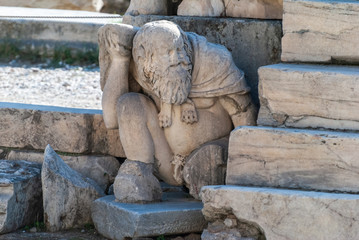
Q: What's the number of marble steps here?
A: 4